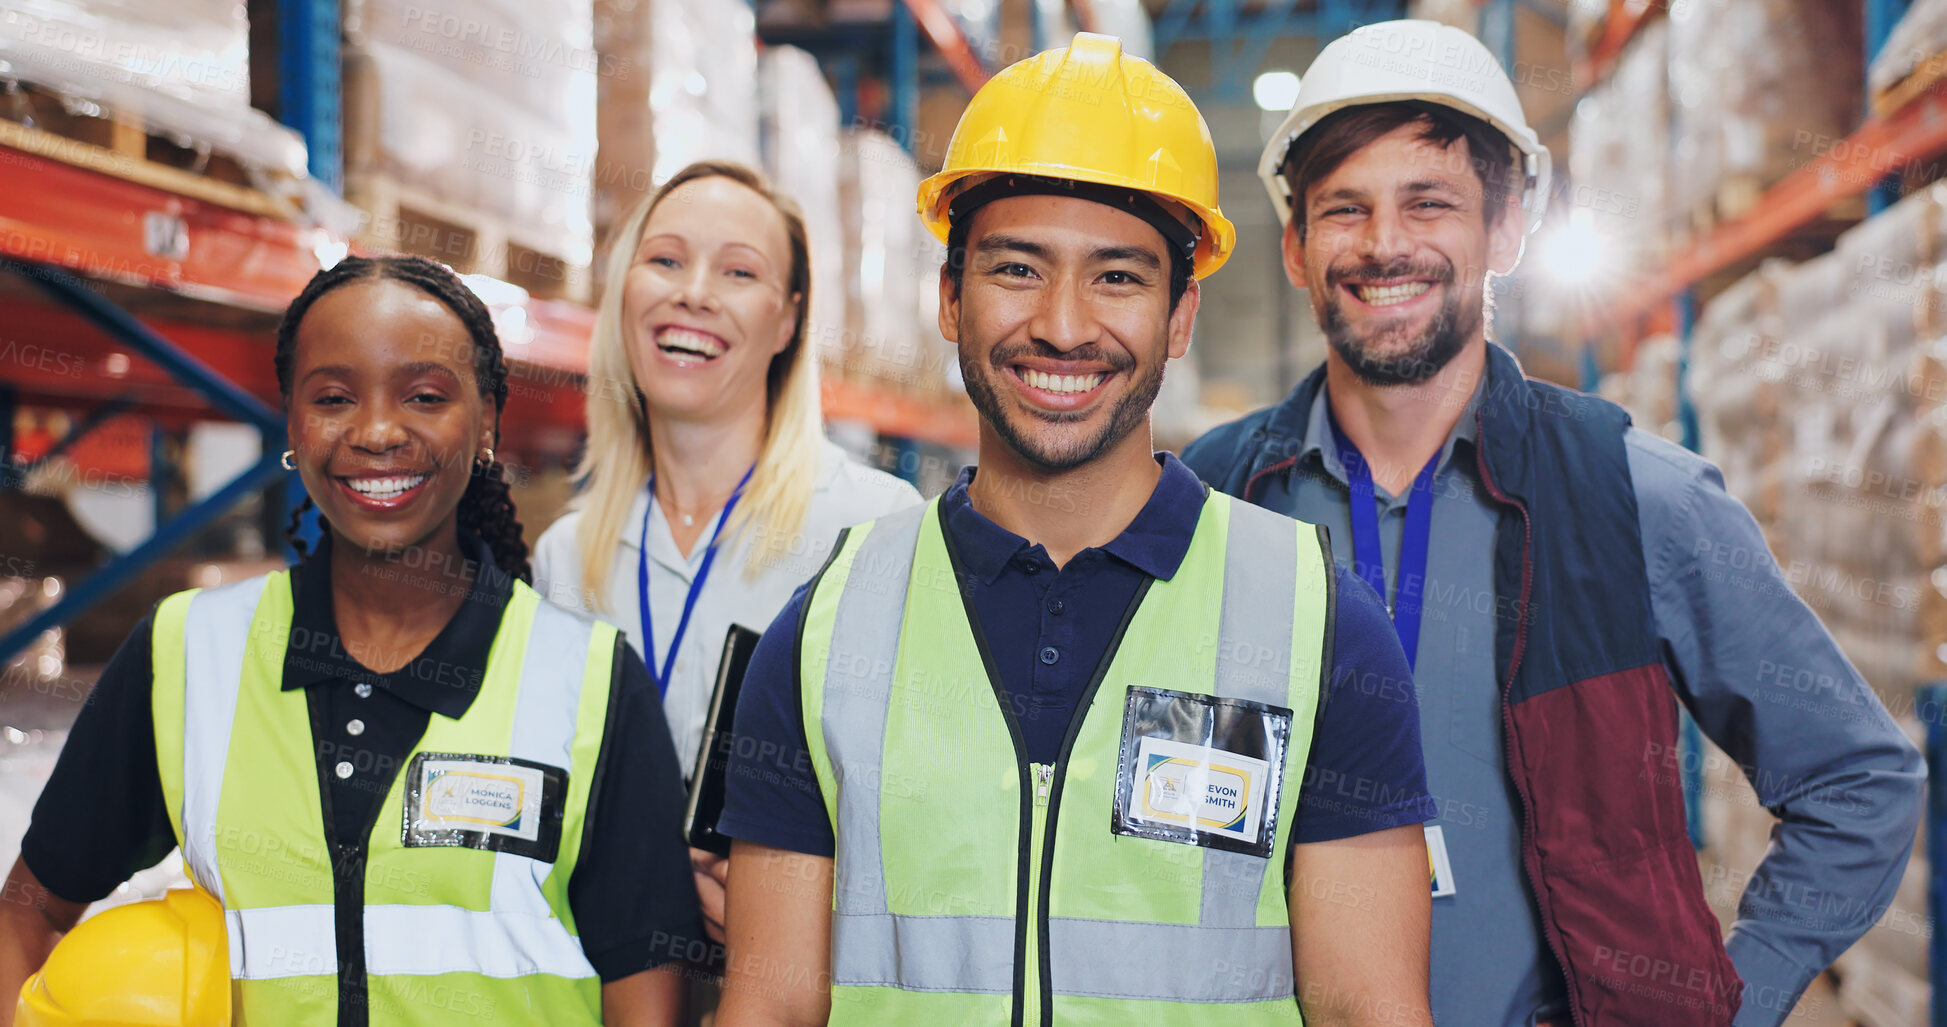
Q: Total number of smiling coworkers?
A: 4